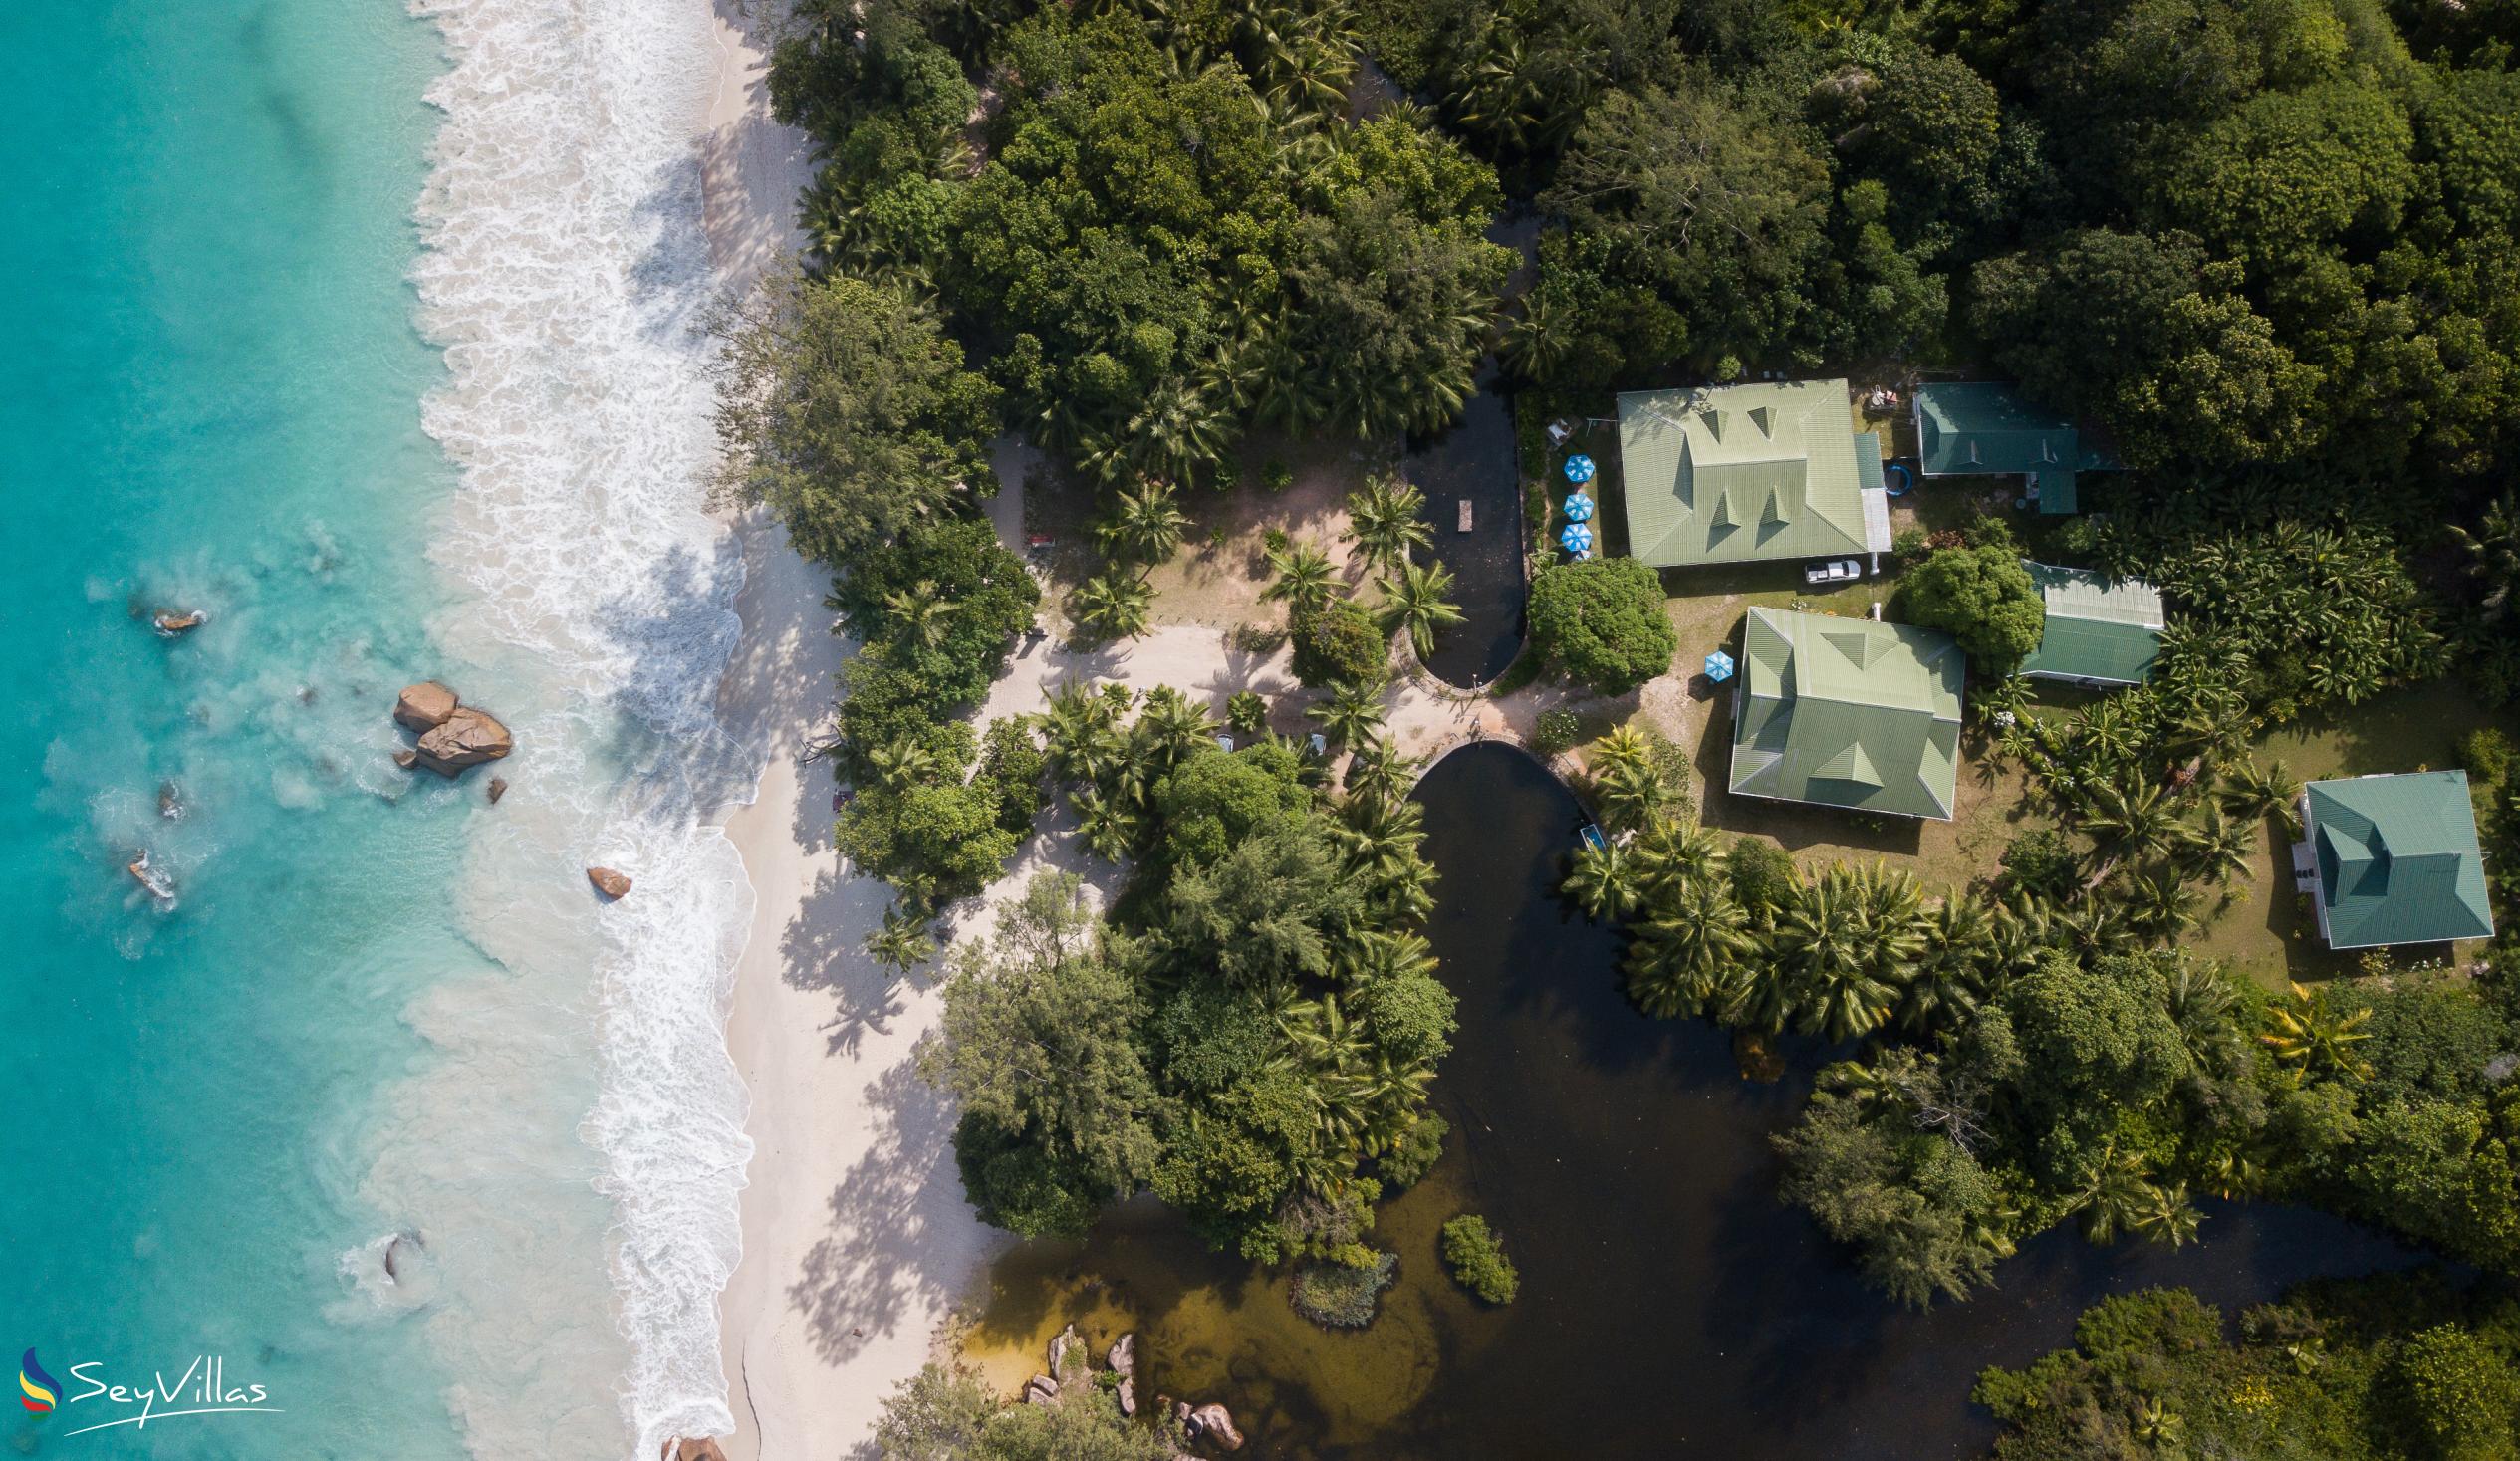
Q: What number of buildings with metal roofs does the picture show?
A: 5